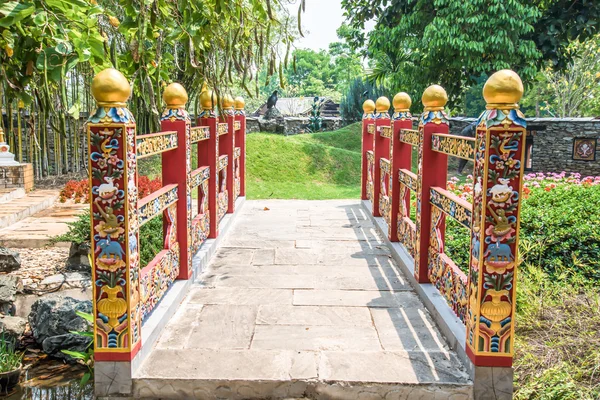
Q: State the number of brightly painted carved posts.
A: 10